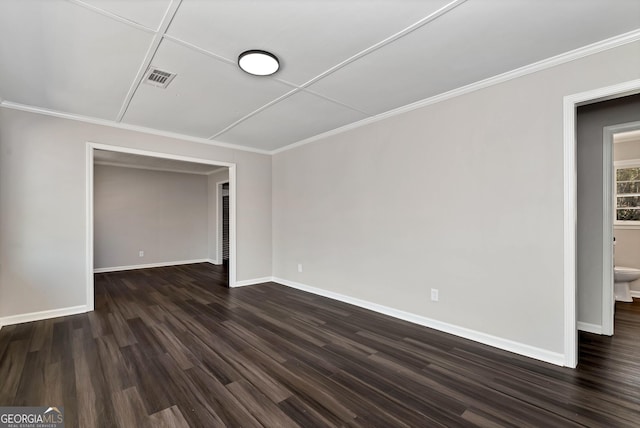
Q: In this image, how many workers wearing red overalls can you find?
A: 0